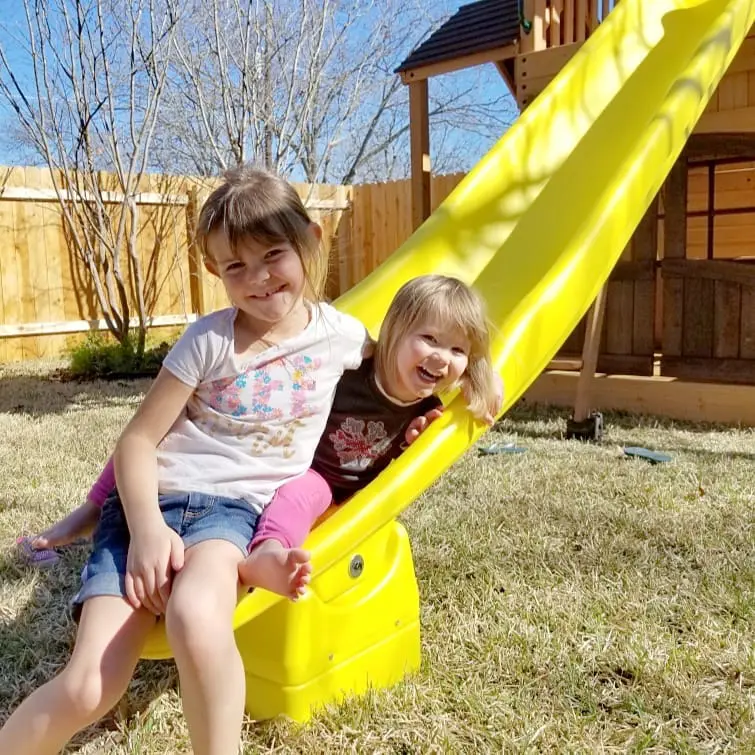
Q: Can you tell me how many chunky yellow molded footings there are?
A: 1